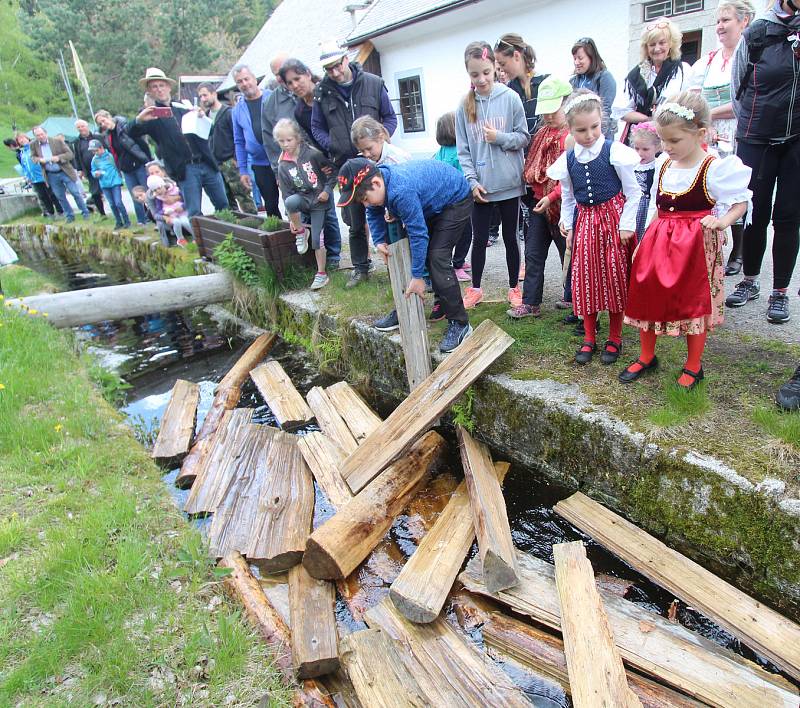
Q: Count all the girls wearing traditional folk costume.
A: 3